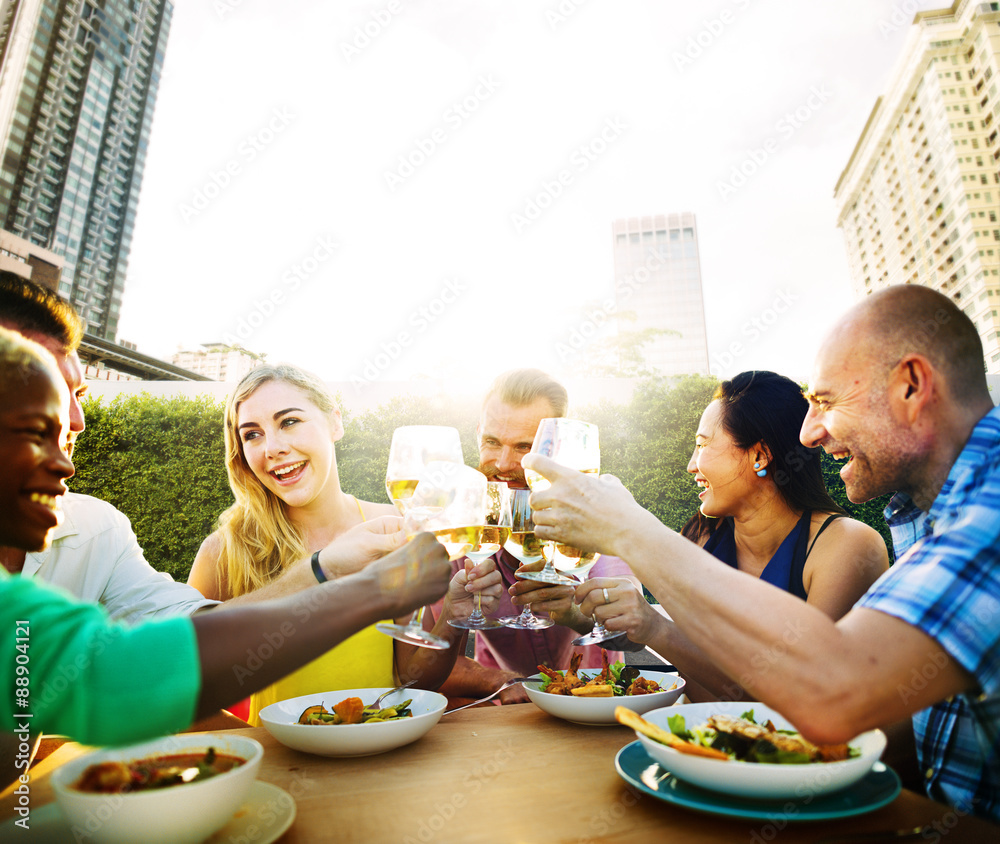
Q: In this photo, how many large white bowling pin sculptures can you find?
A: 0